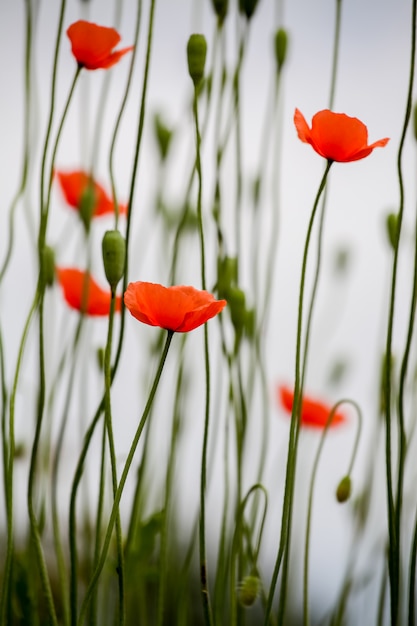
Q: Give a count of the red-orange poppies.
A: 6